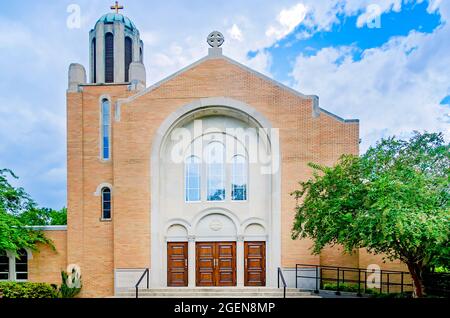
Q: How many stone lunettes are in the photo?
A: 3